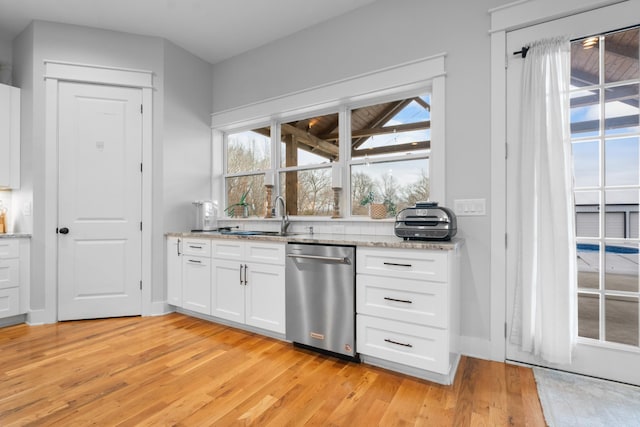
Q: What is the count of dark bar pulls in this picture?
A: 8